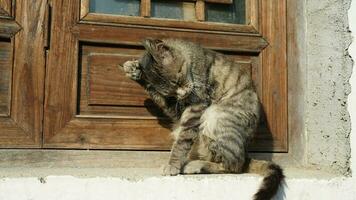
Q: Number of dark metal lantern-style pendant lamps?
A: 0